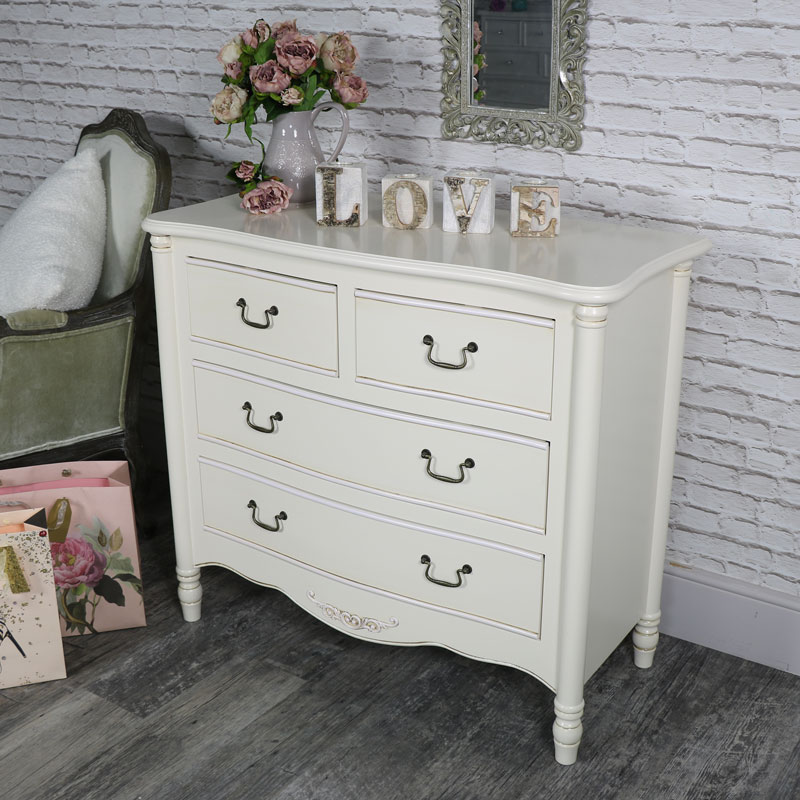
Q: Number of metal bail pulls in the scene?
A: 6